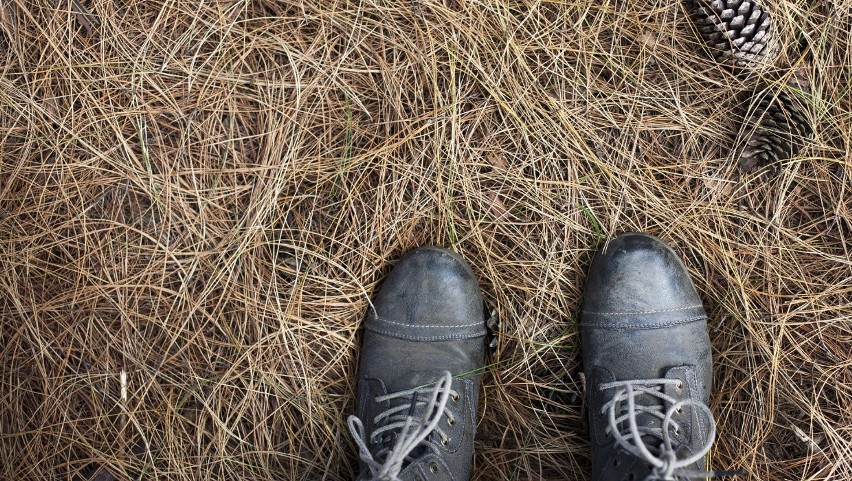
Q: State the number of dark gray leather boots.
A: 2